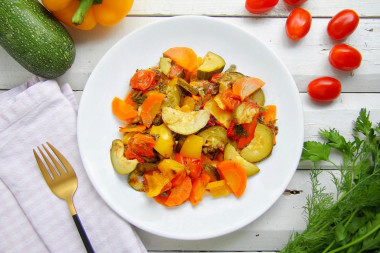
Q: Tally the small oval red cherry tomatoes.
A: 6